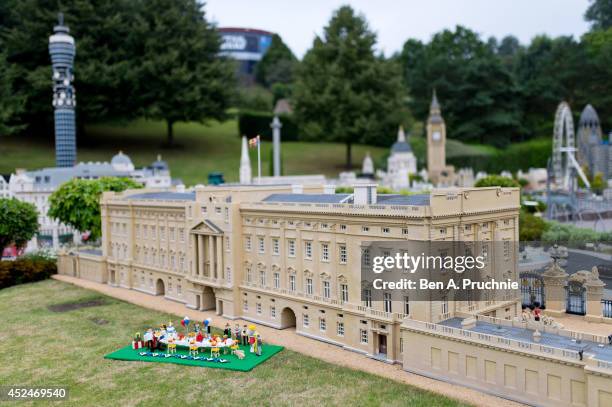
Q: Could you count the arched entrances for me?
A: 3